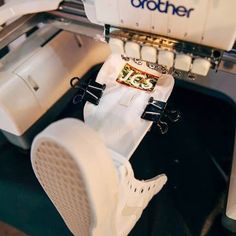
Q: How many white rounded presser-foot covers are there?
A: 6